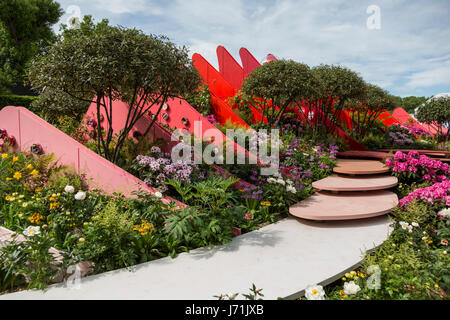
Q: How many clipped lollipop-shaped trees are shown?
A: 5